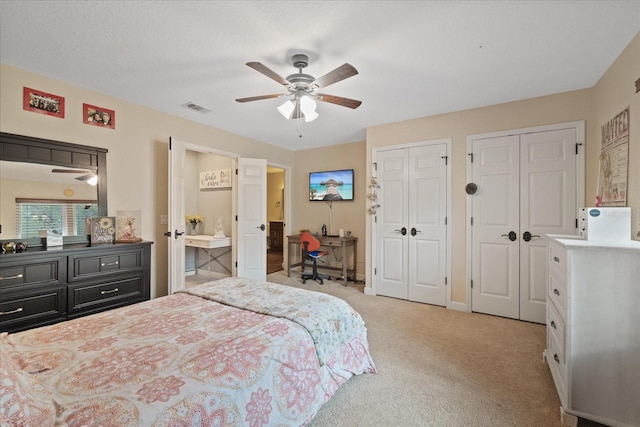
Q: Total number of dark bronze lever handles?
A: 6